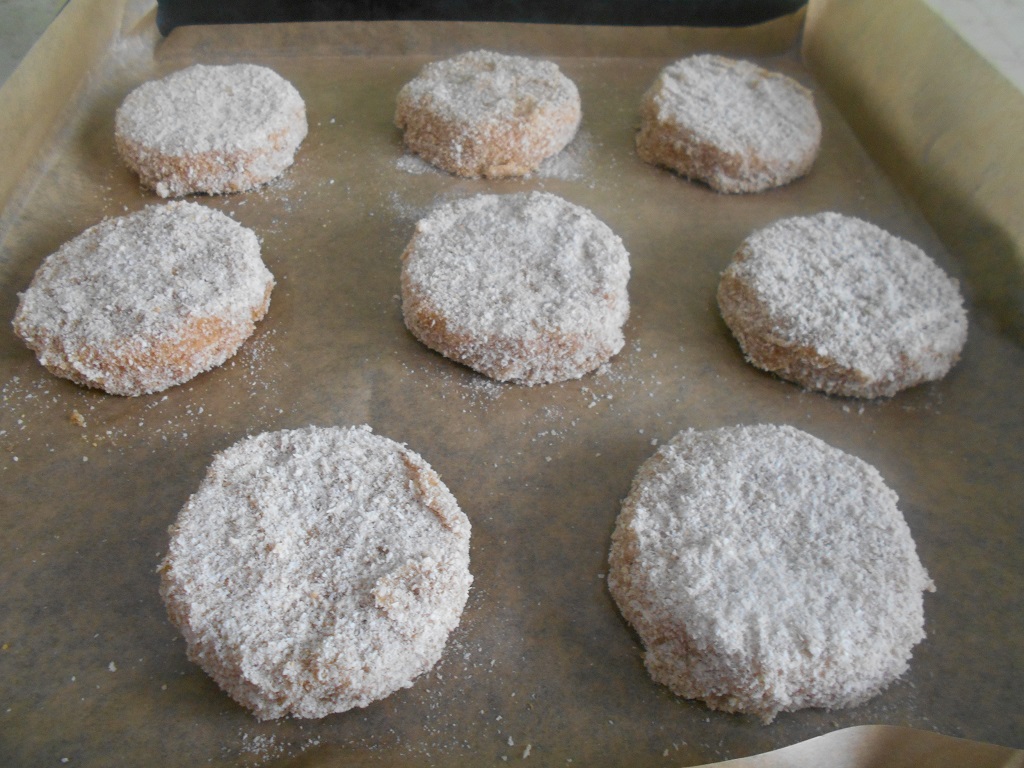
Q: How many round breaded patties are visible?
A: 8